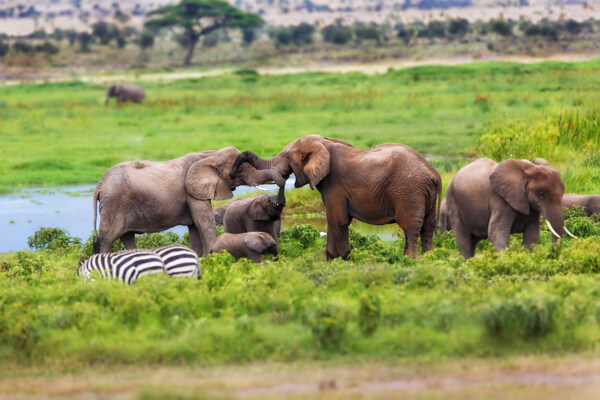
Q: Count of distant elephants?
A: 1